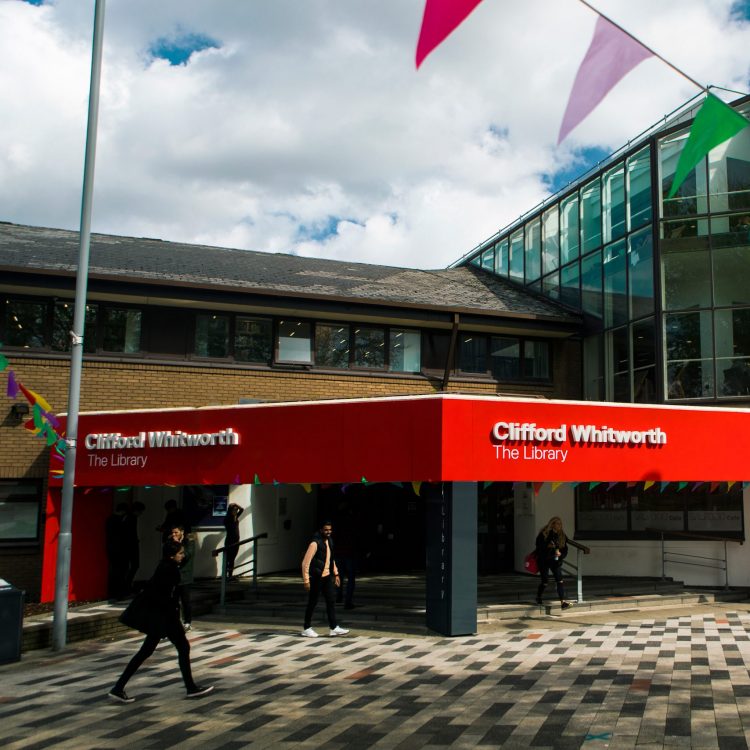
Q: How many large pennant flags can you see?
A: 3